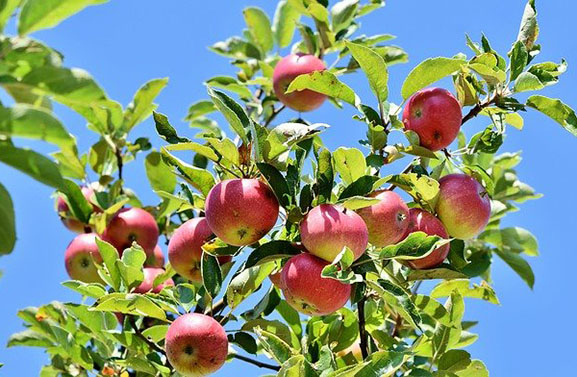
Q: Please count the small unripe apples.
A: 0